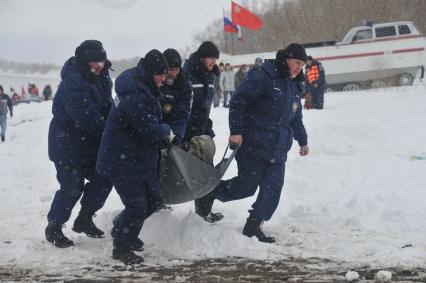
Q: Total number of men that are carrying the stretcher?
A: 5